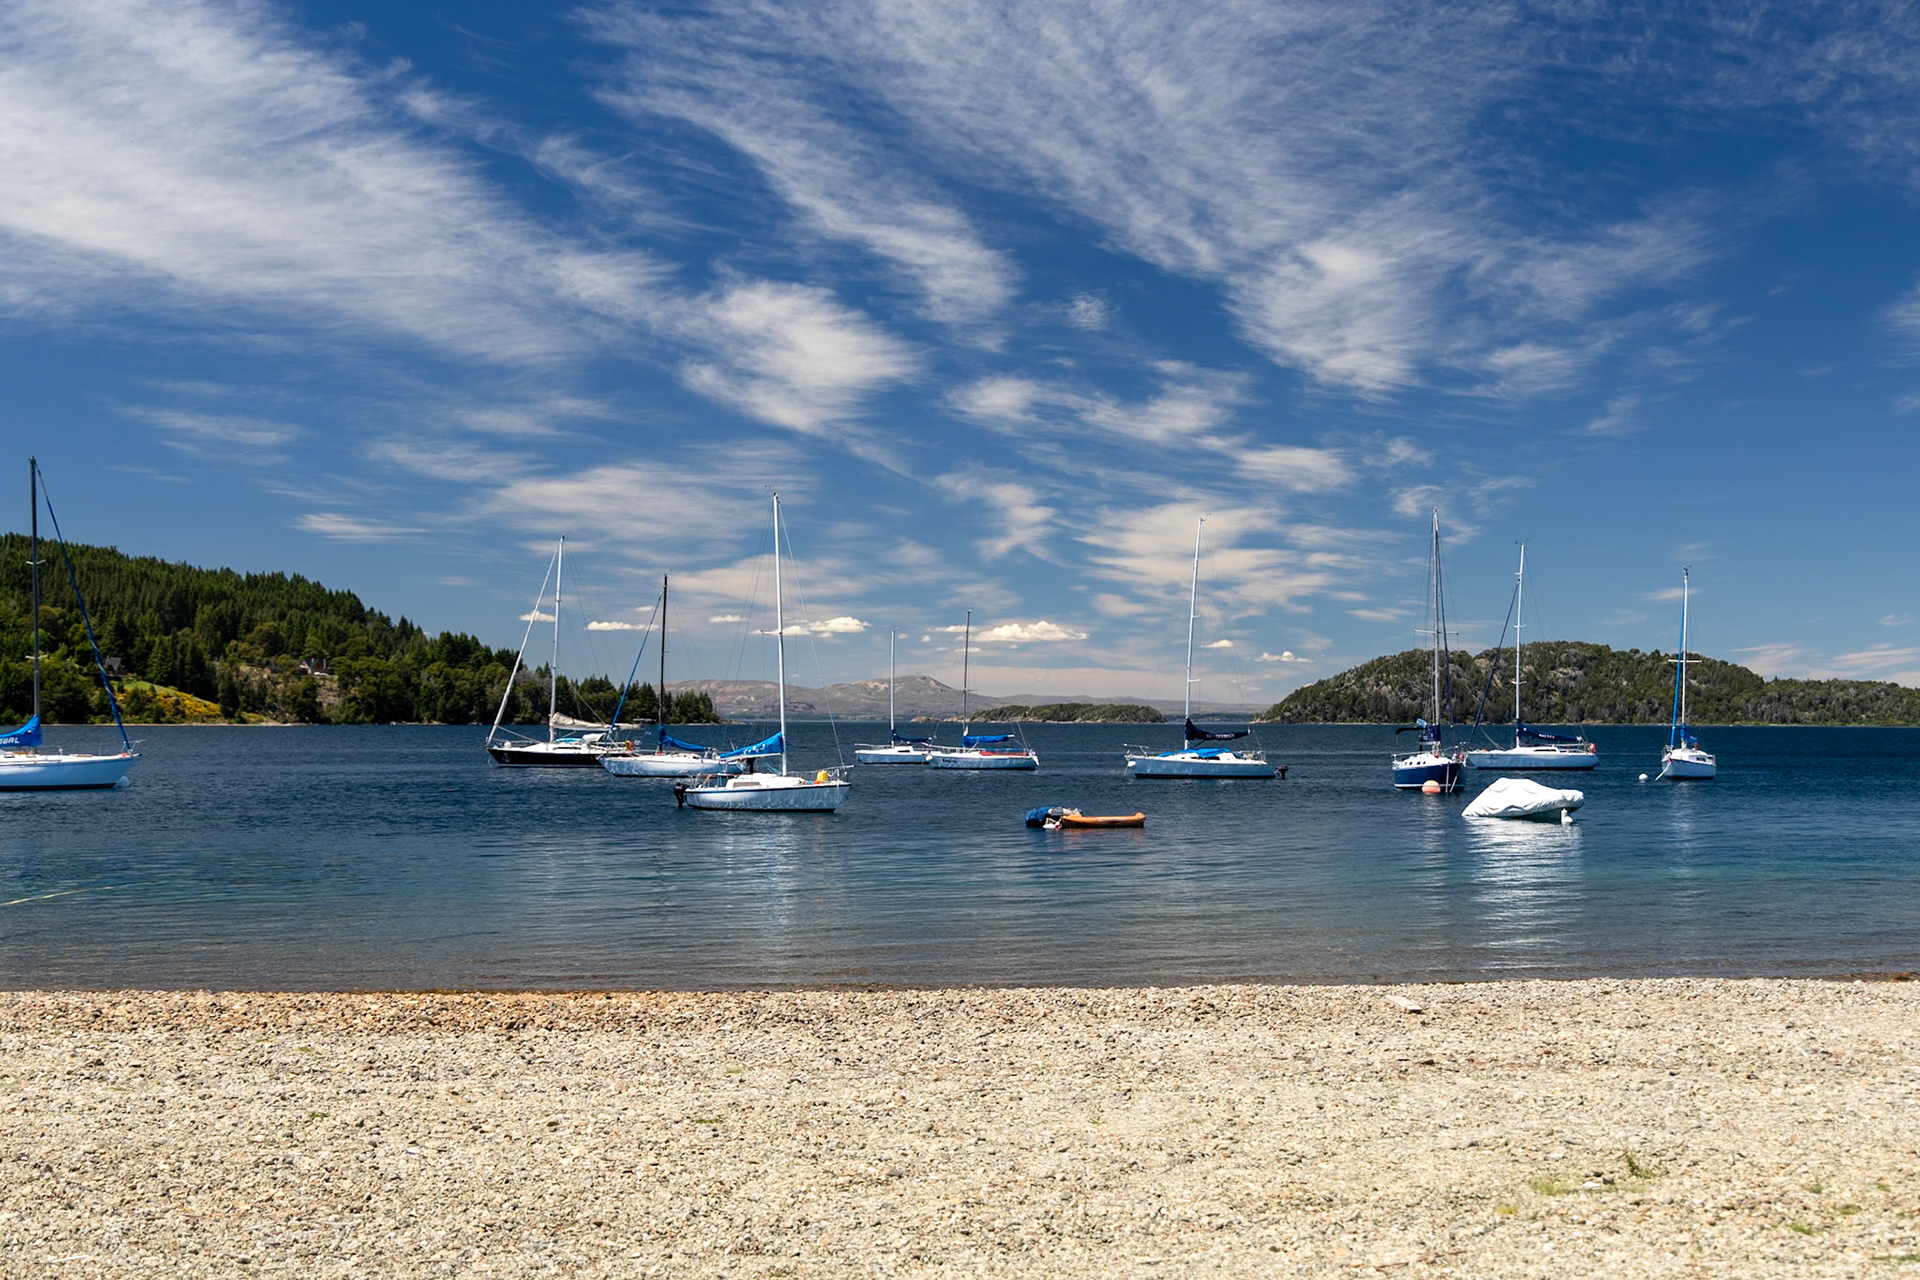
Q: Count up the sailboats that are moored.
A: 10